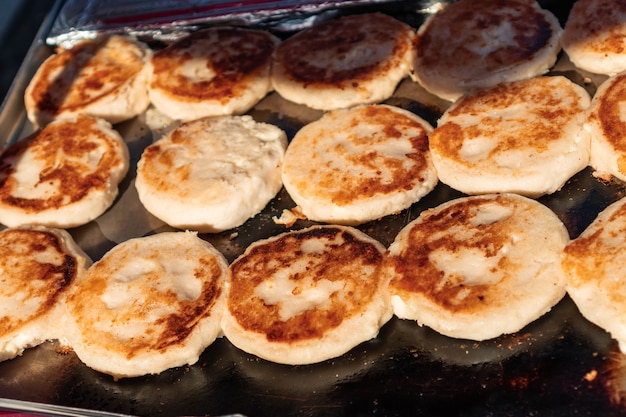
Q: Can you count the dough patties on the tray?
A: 15